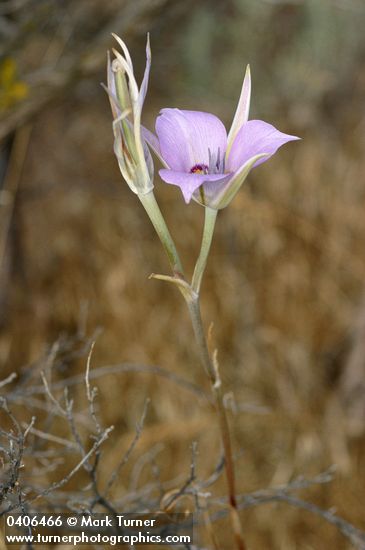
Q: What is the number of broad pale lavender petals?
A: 3